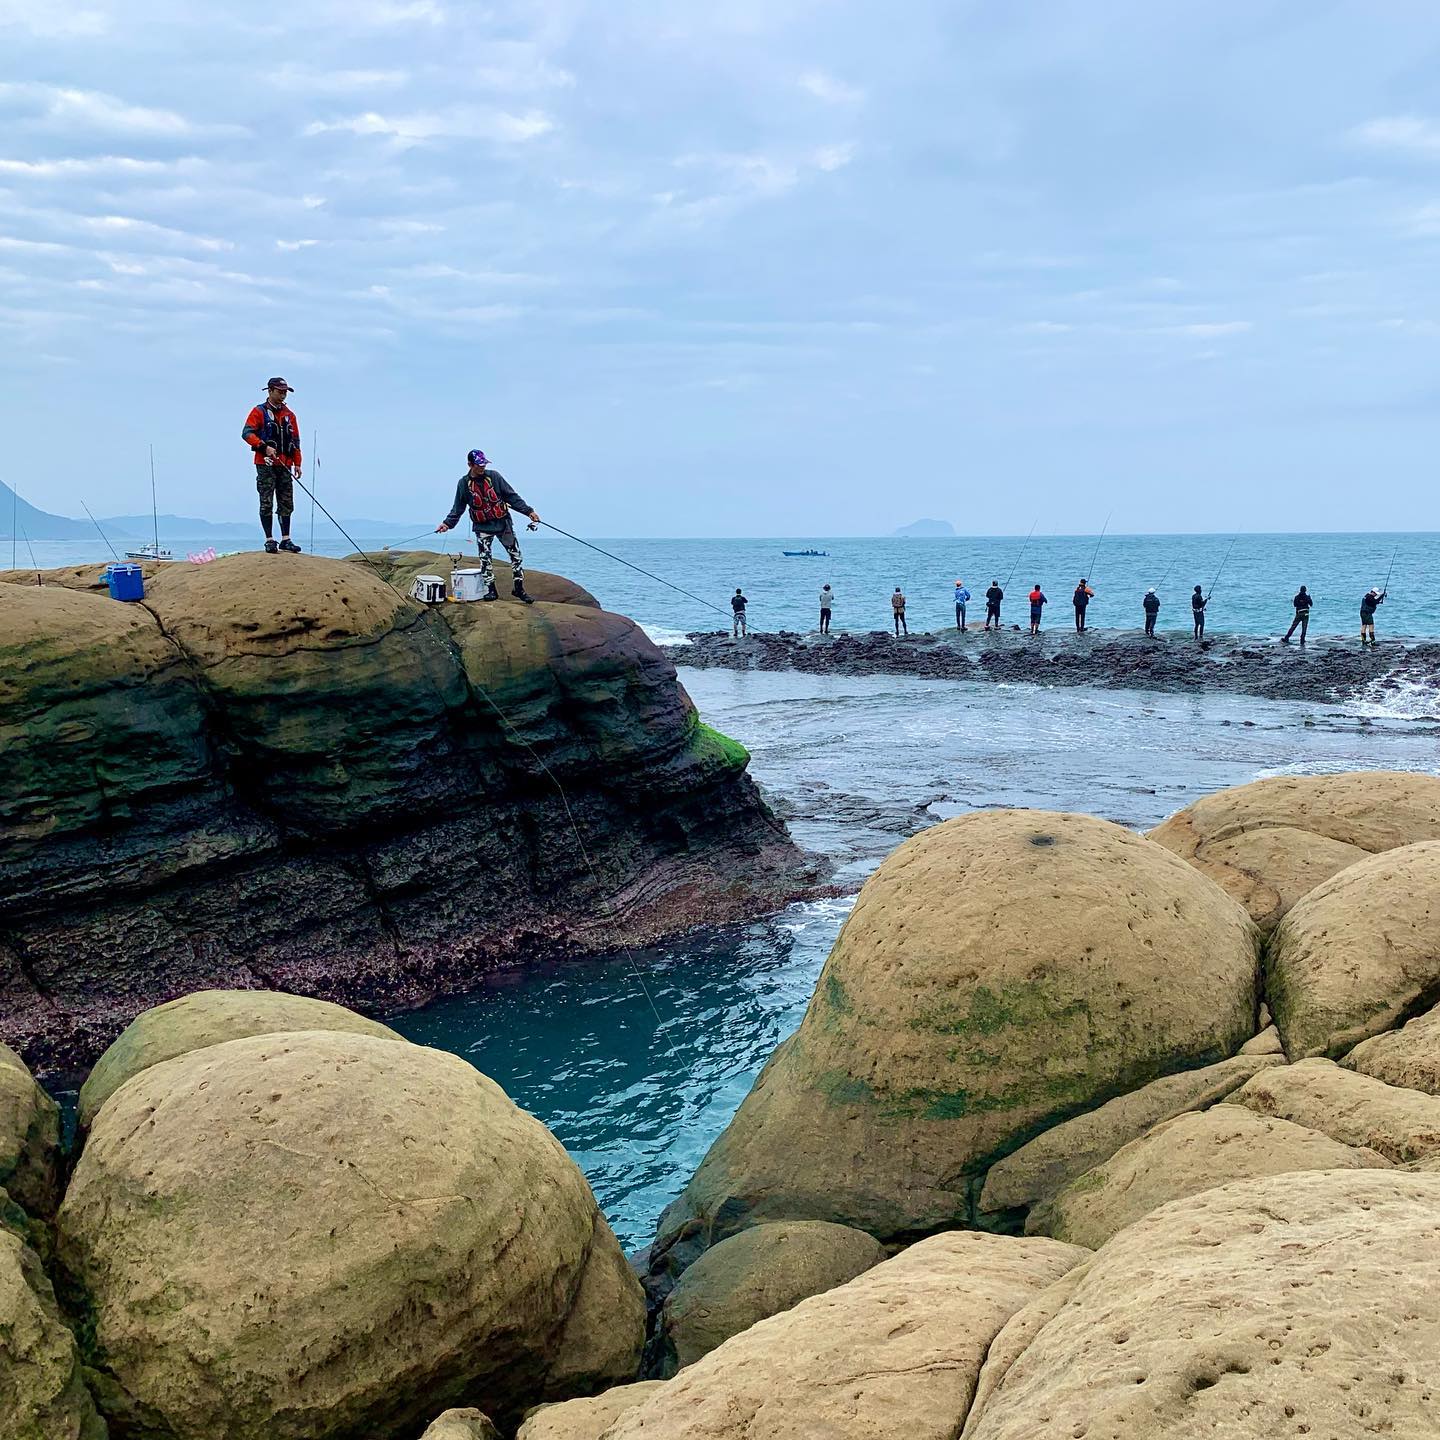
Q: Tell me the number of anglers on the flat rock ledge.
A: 11